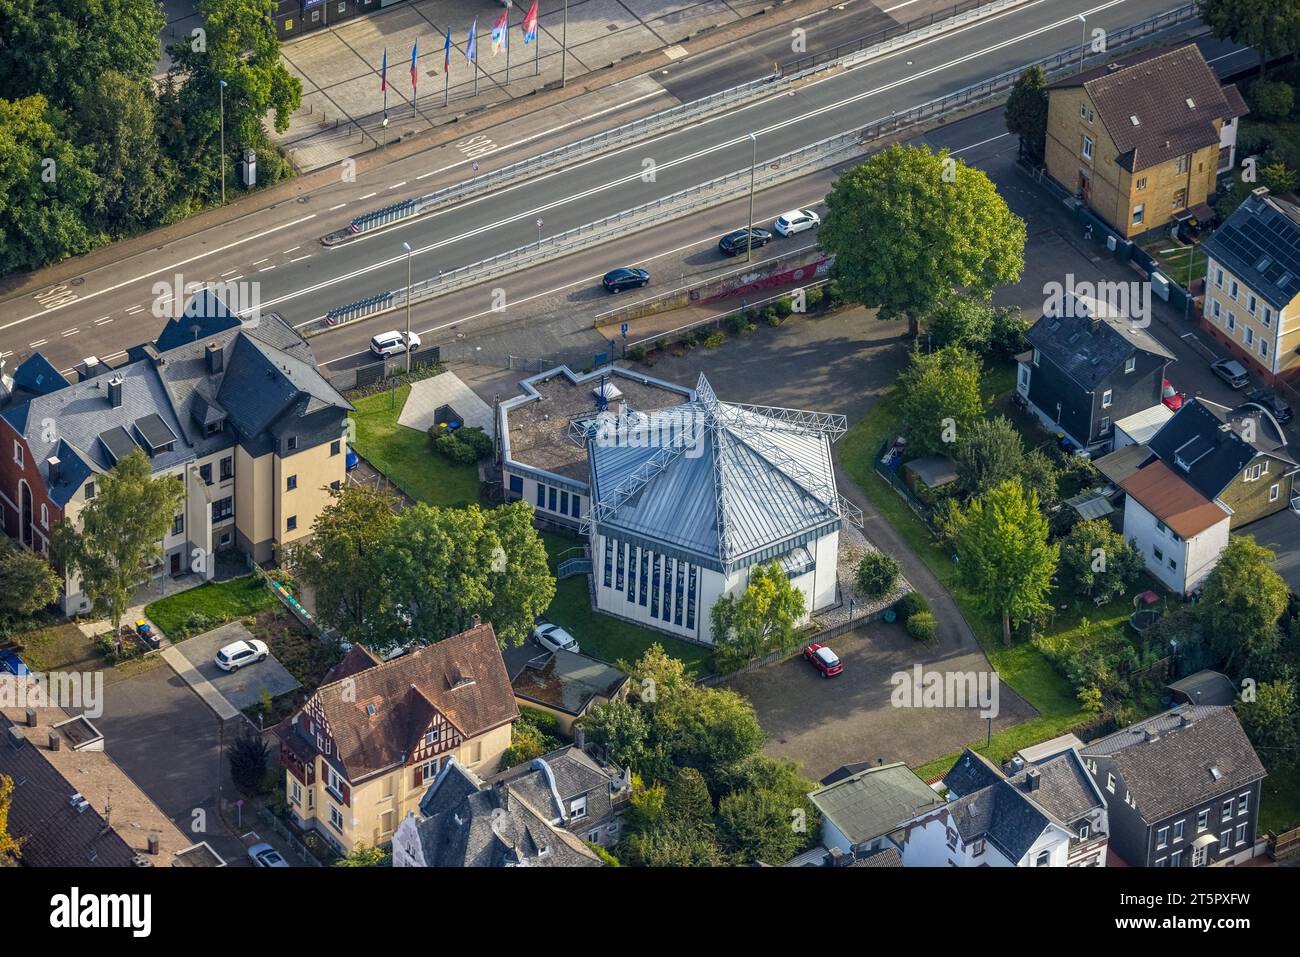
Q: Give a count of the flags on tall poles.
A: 6